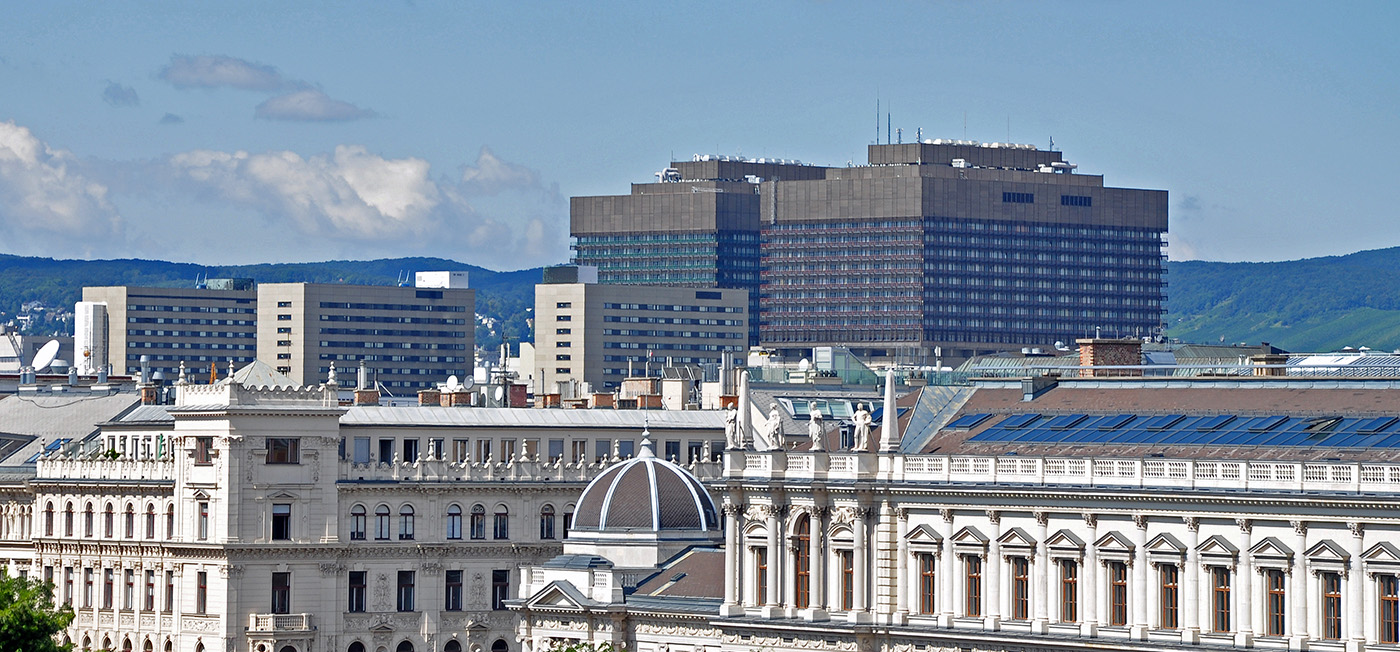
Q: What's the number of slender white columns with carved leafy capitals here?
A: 14